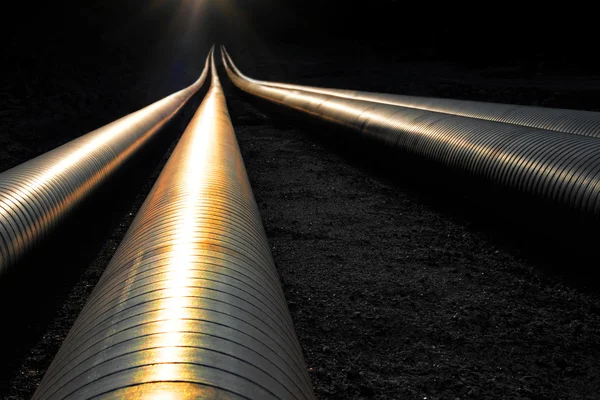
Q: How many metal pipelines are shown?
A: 4